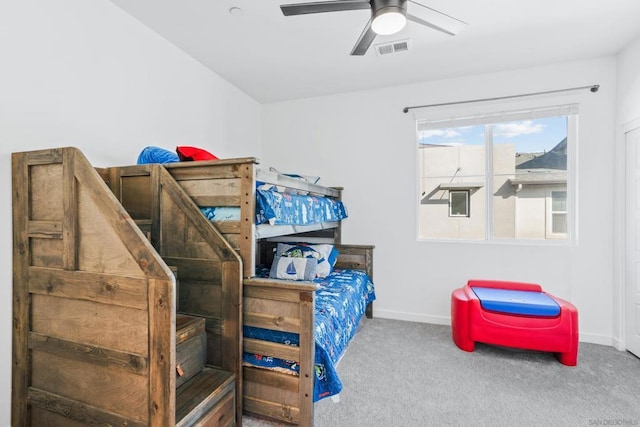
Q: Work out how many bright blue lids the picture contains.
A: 1